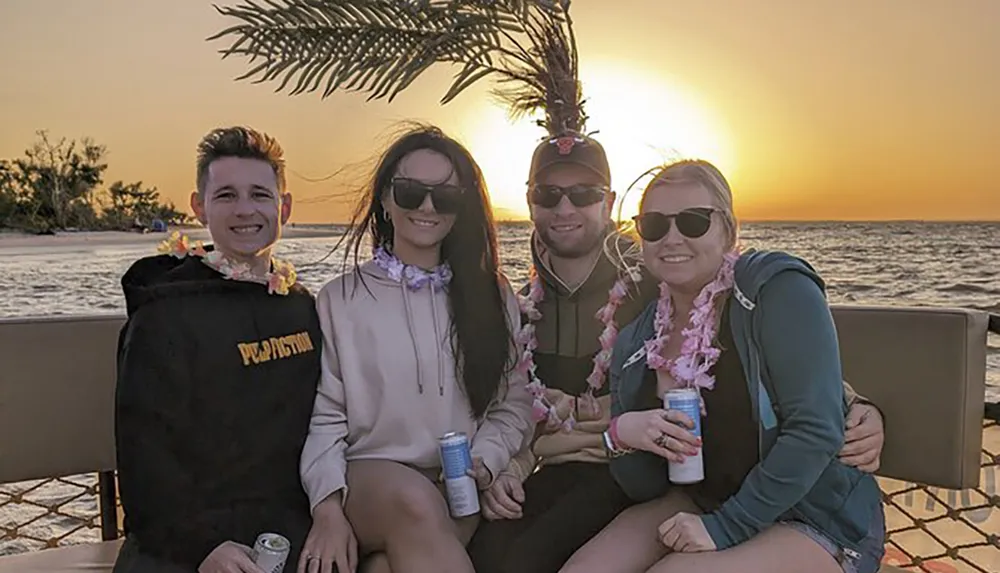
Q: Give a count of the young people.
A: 4